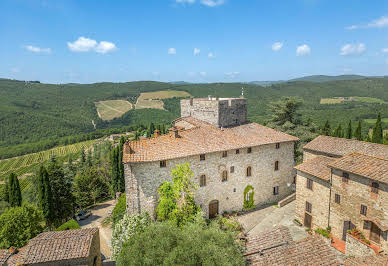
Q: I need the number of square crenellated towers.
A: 1